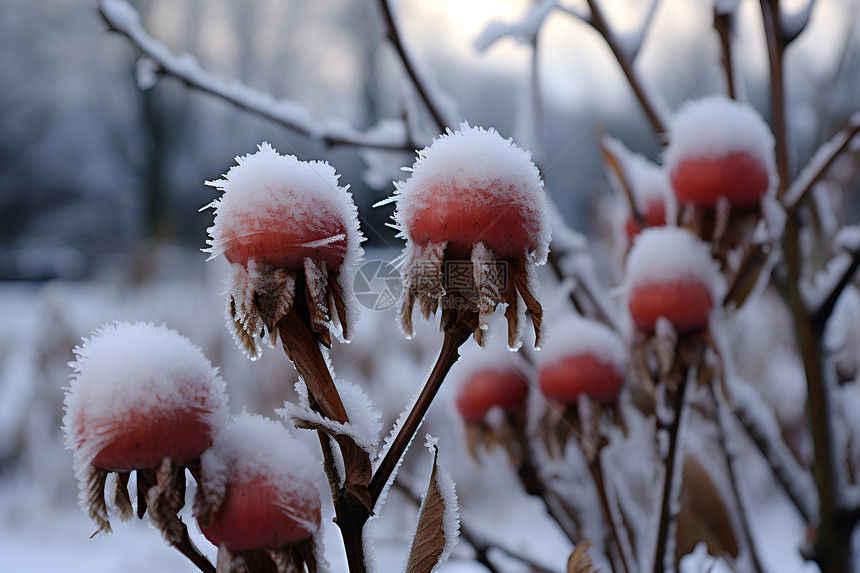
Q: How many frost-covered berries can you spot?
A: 9